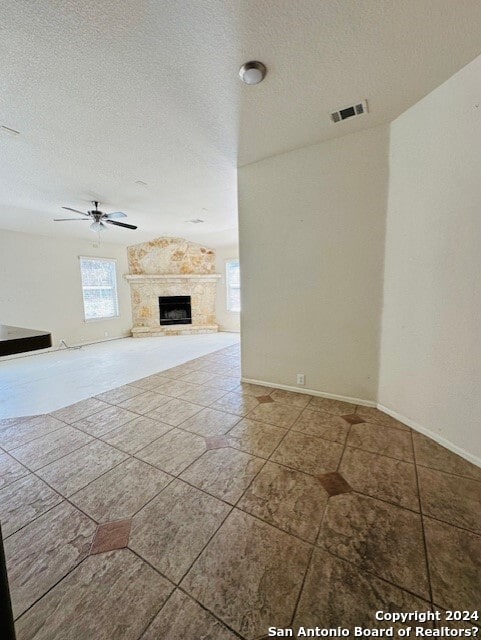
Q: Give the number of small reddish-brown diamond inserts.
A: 5